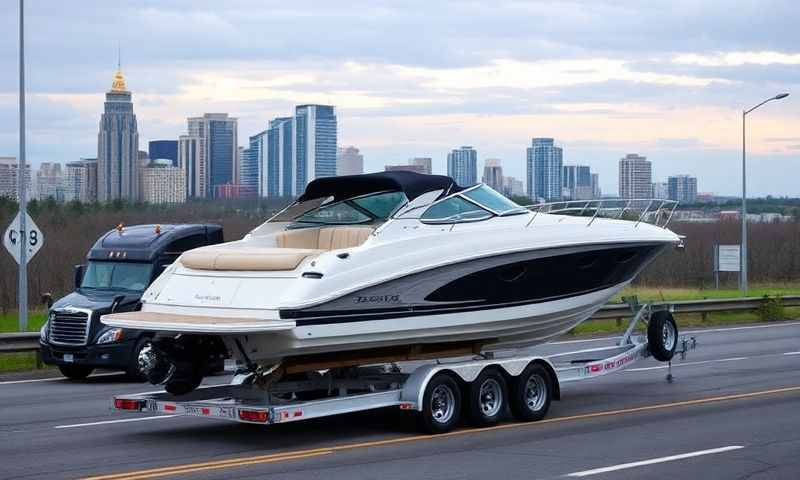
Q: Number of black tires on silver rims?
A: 4